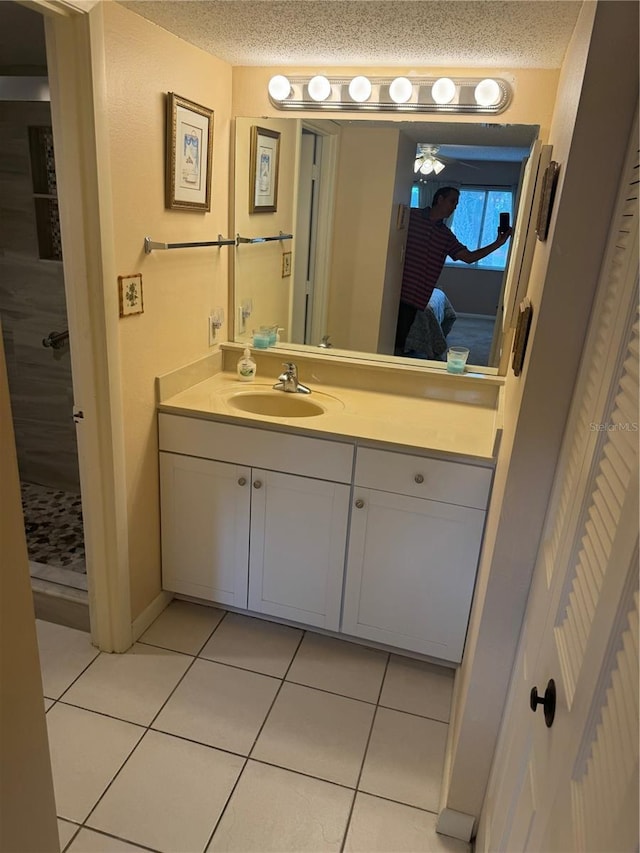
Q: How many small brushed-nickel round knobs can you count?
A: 4